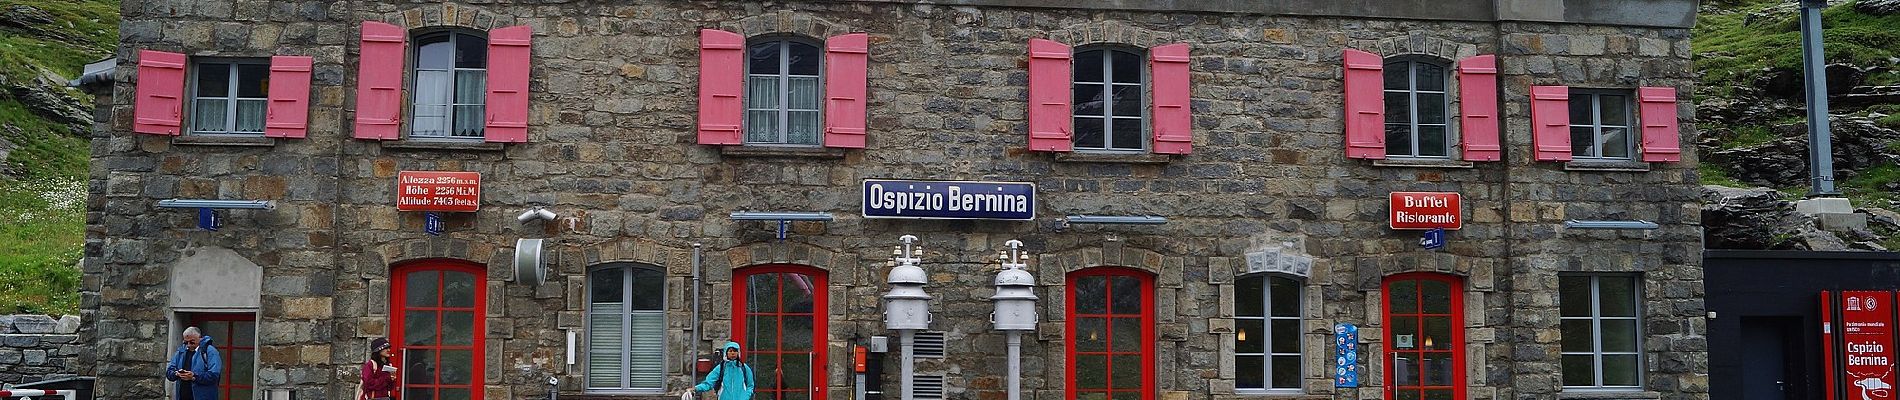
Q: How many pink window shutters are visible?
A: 12